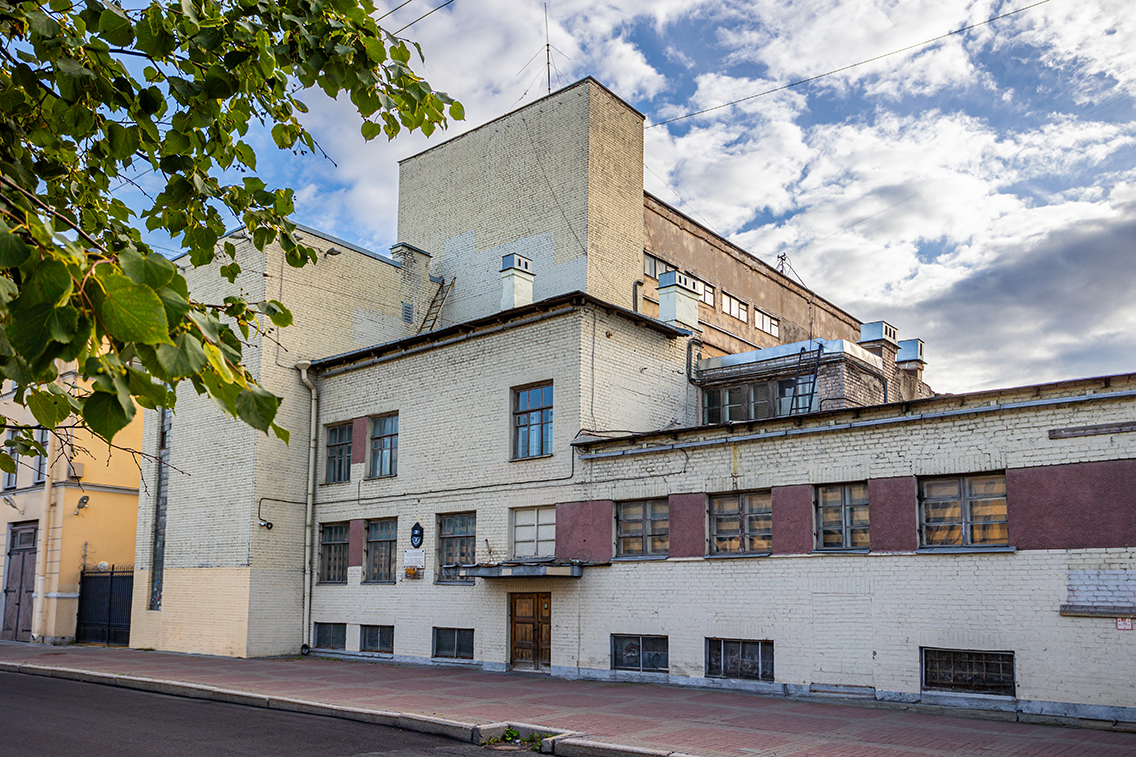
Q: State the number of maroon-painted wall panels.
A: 7